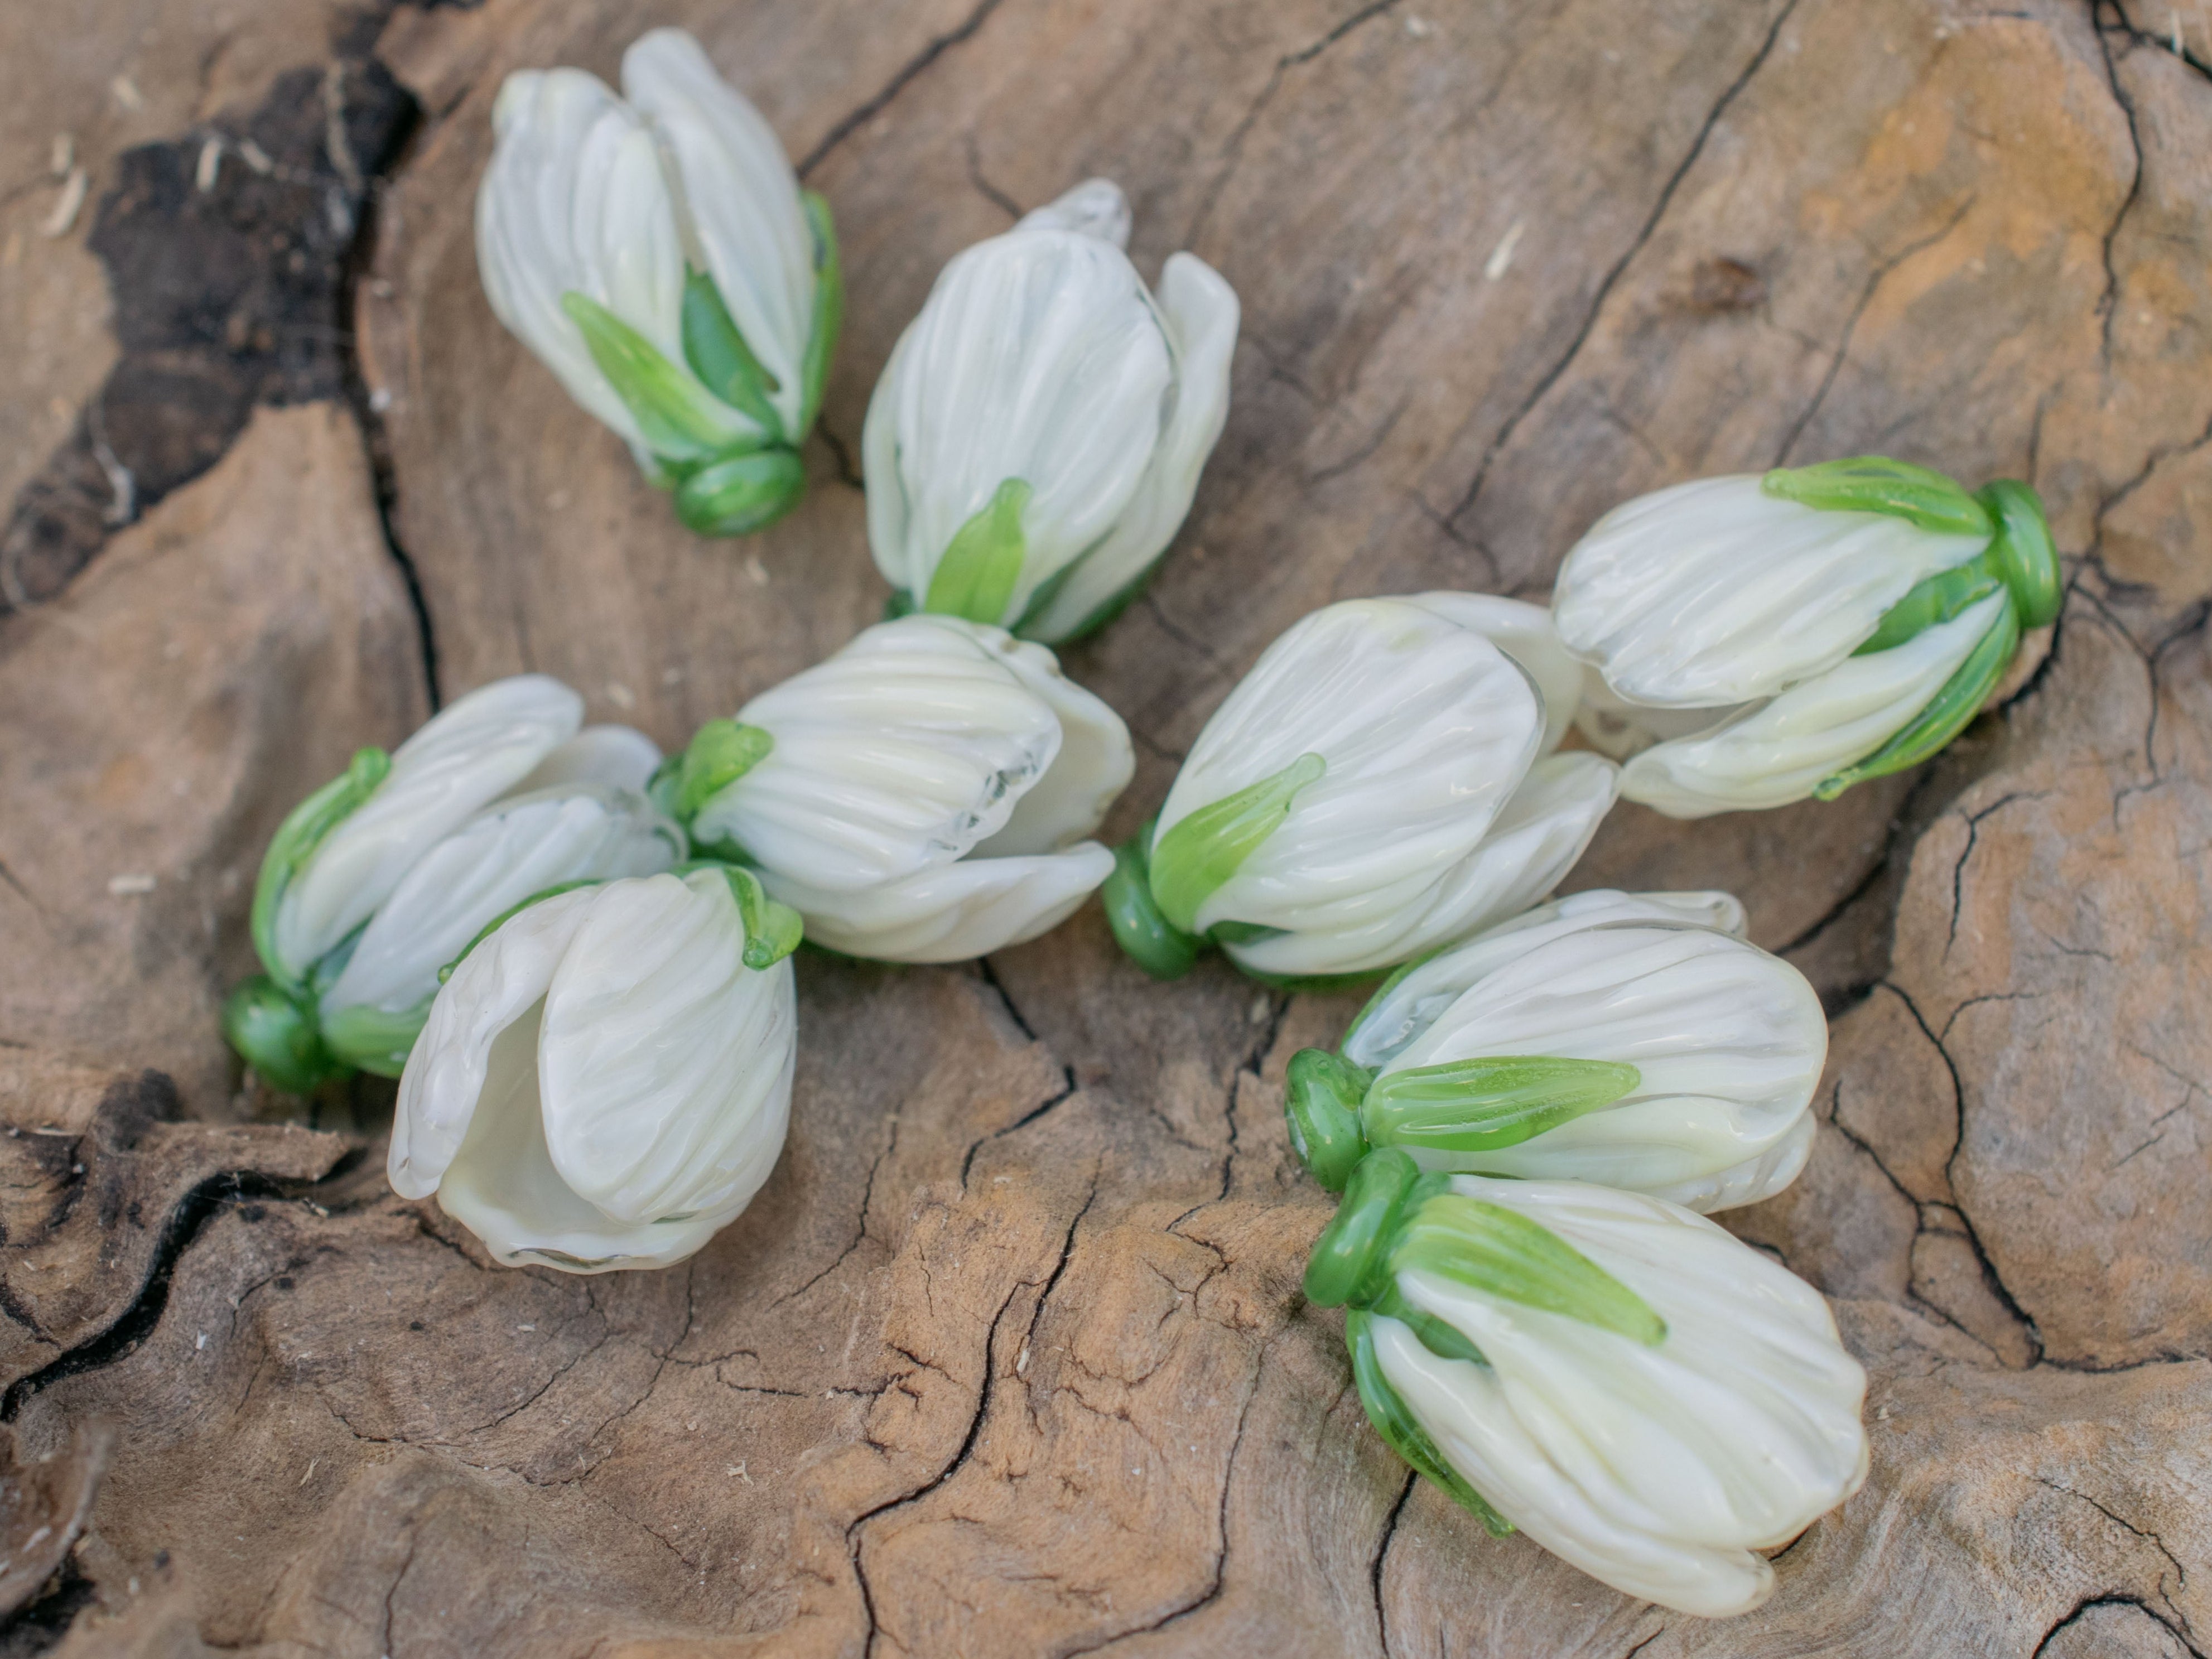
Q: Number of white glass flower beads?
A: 9